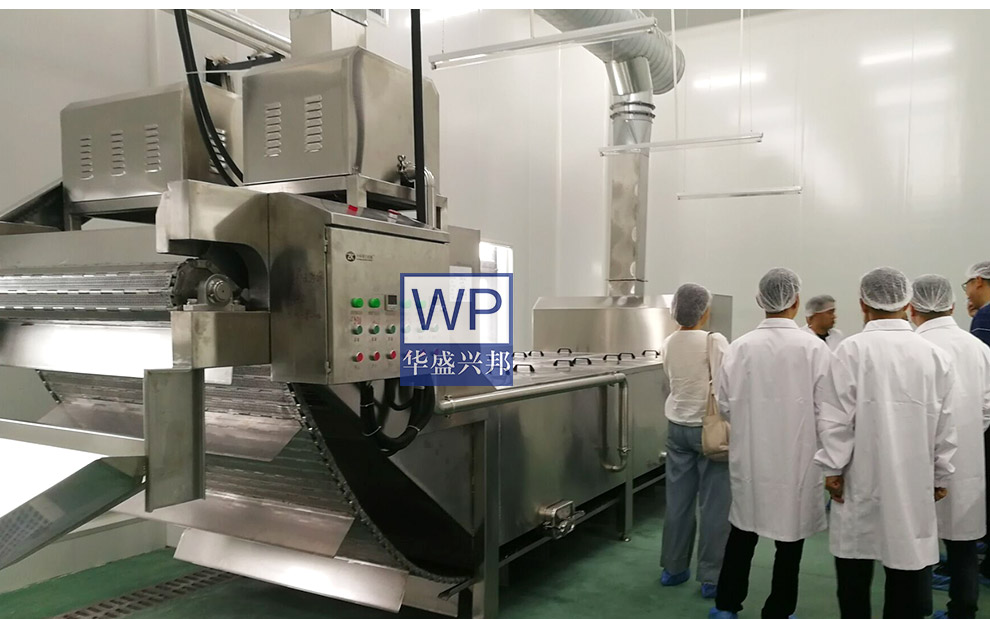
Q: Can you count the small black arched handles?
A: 9